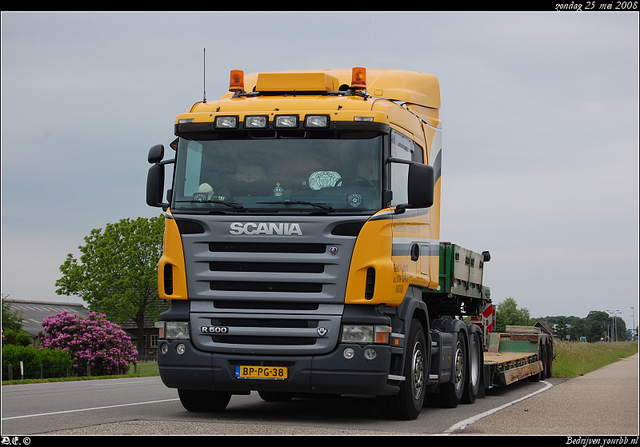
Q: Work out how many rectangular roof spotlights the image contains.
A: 4